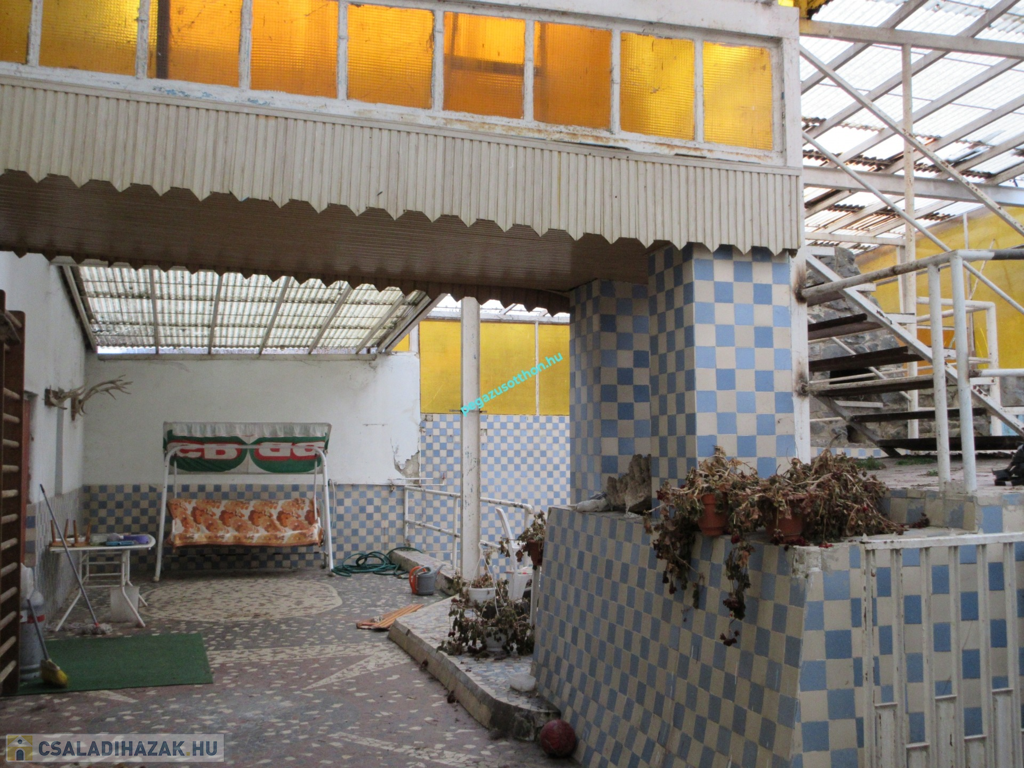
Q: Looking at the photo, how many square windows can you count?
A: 9